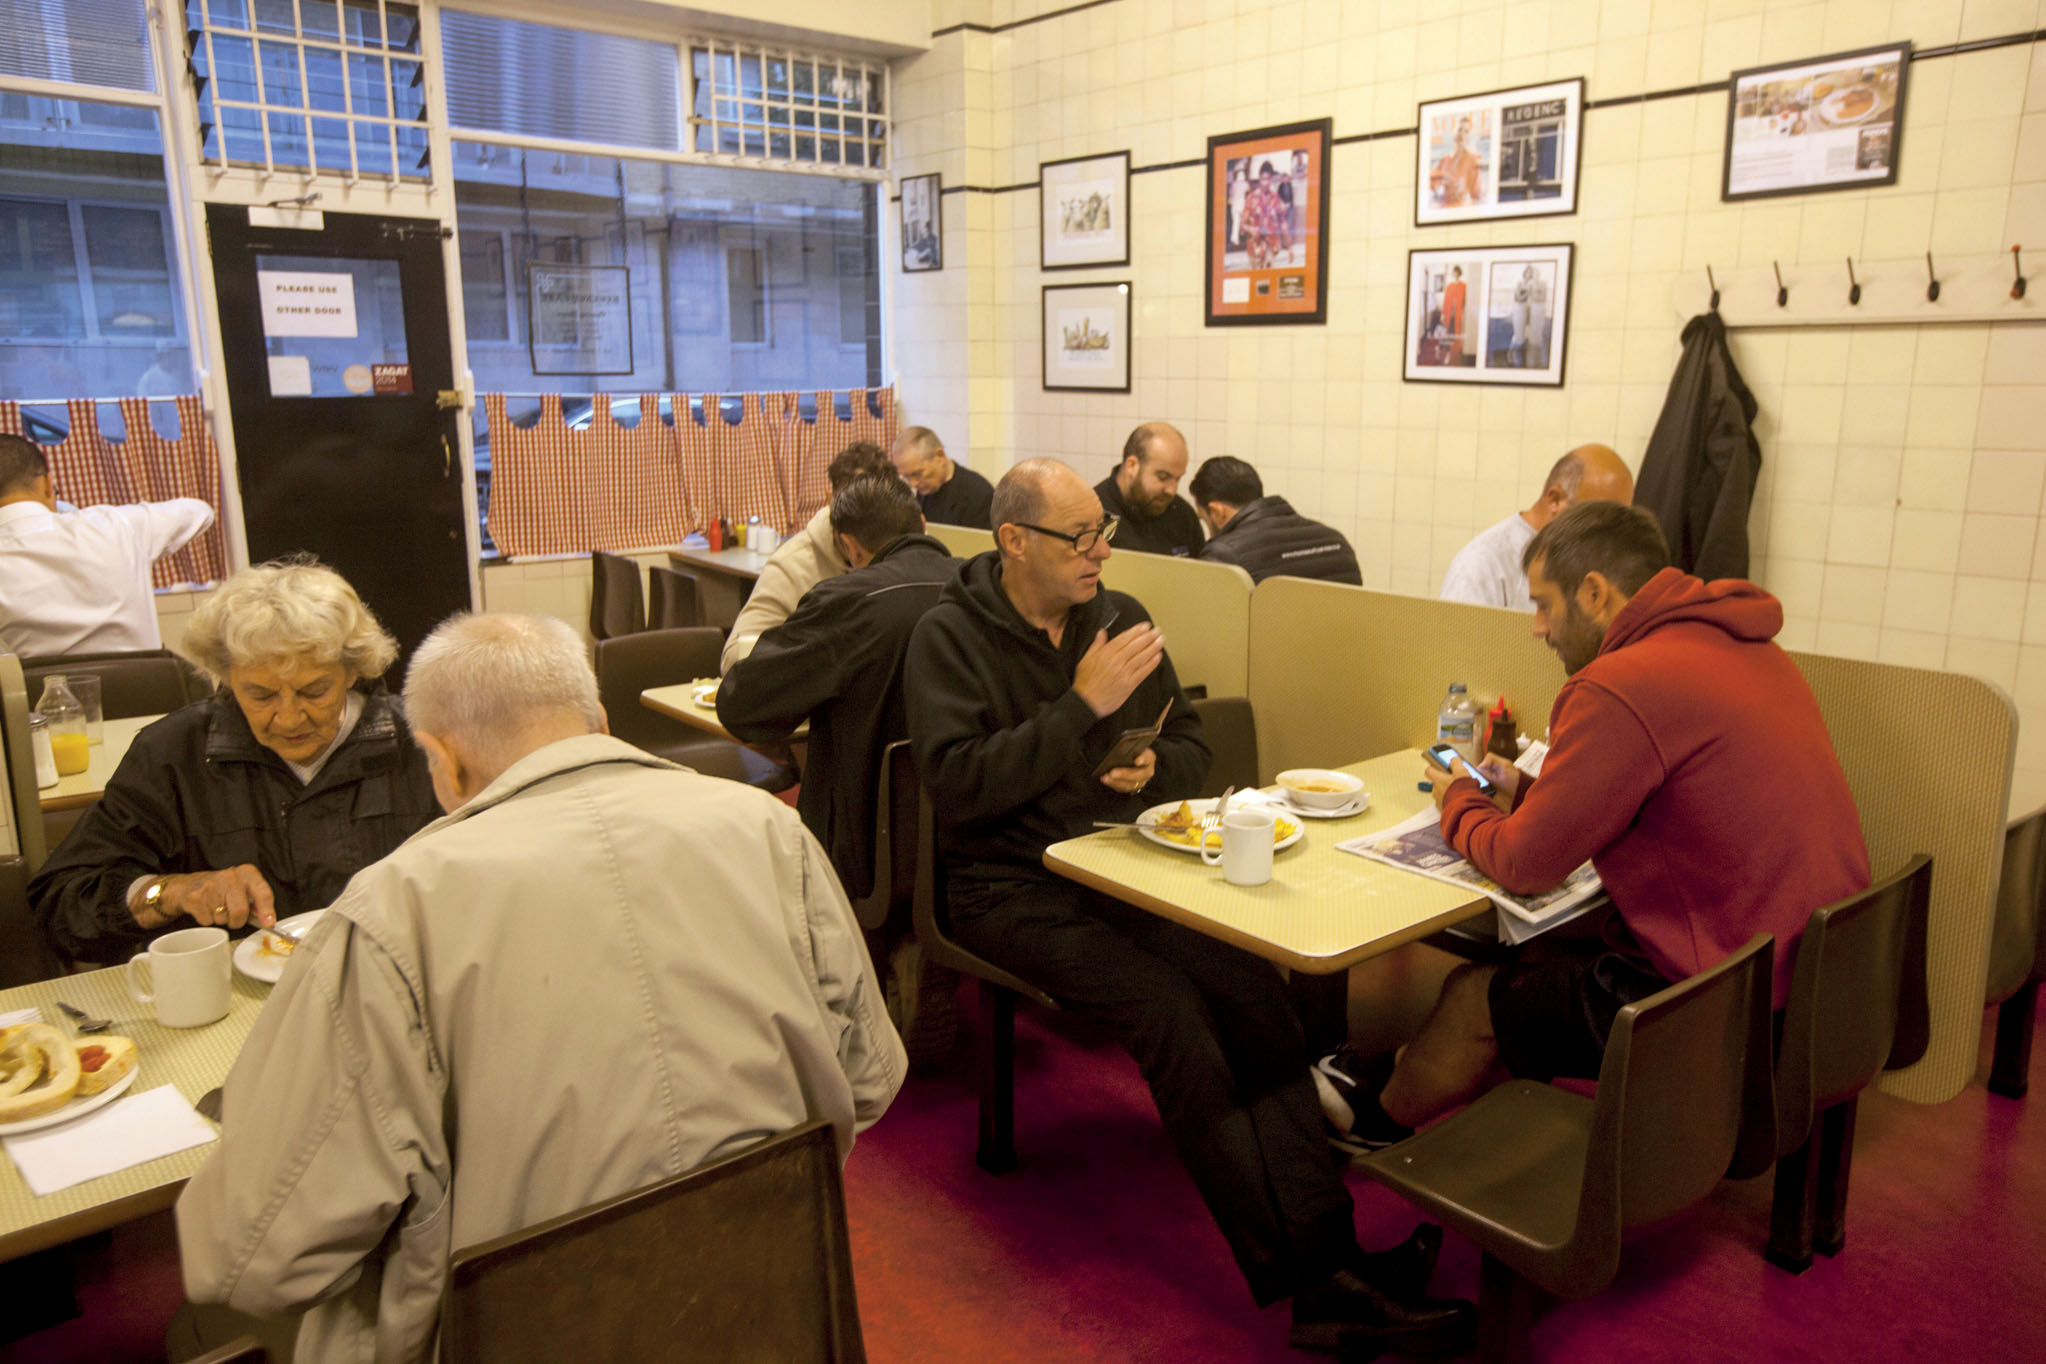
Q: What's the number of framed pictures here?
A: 7